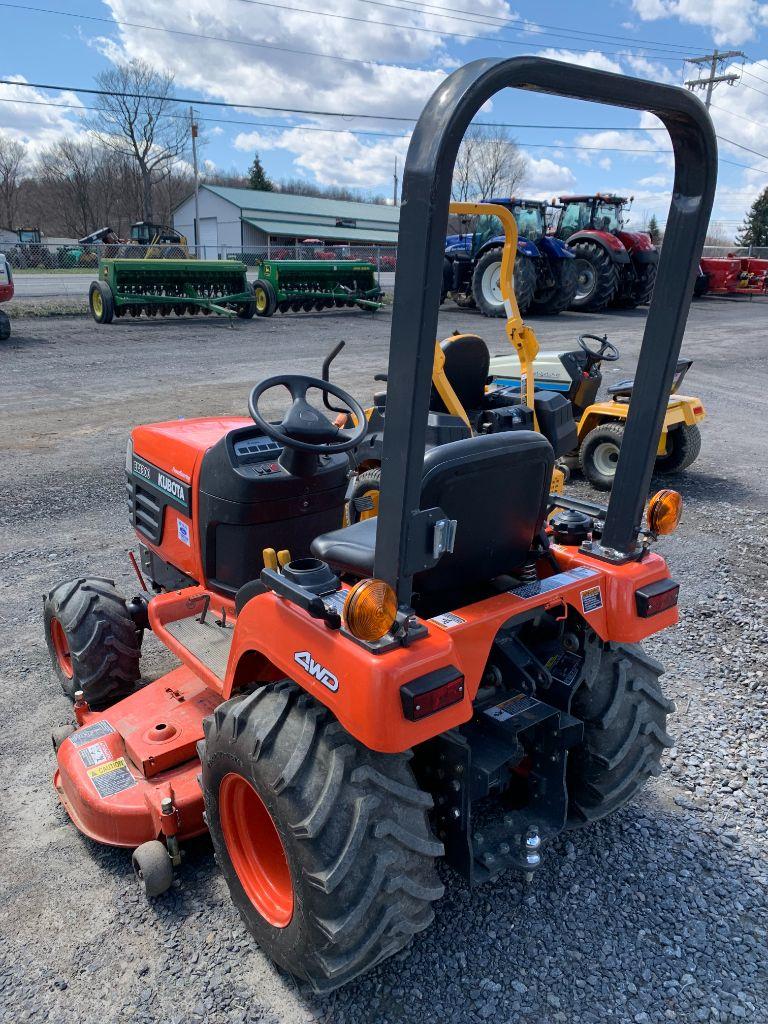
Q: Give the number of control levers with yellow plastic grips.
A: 2